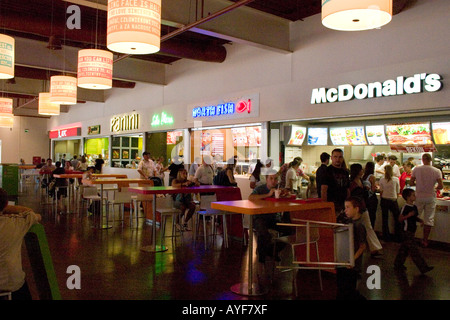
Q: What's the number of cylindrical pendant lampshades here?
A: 8